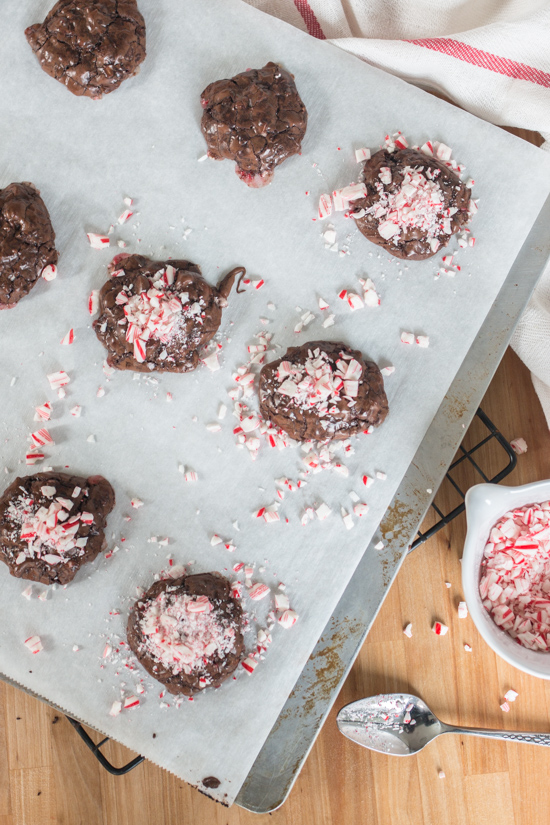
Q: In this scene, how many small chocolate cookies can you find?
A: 8